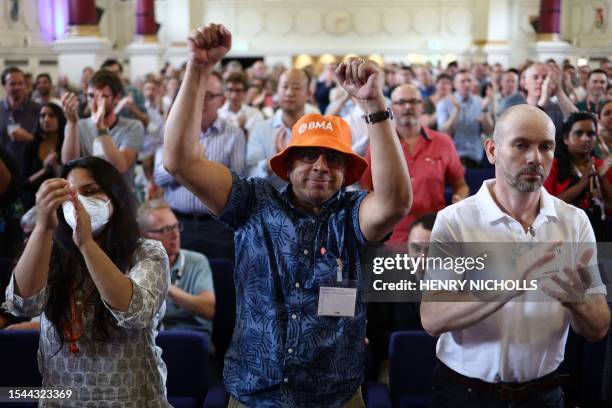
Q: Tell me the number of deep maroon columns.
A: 3